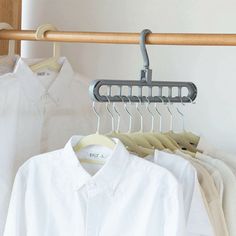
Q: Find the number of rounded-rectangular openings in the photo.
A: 9